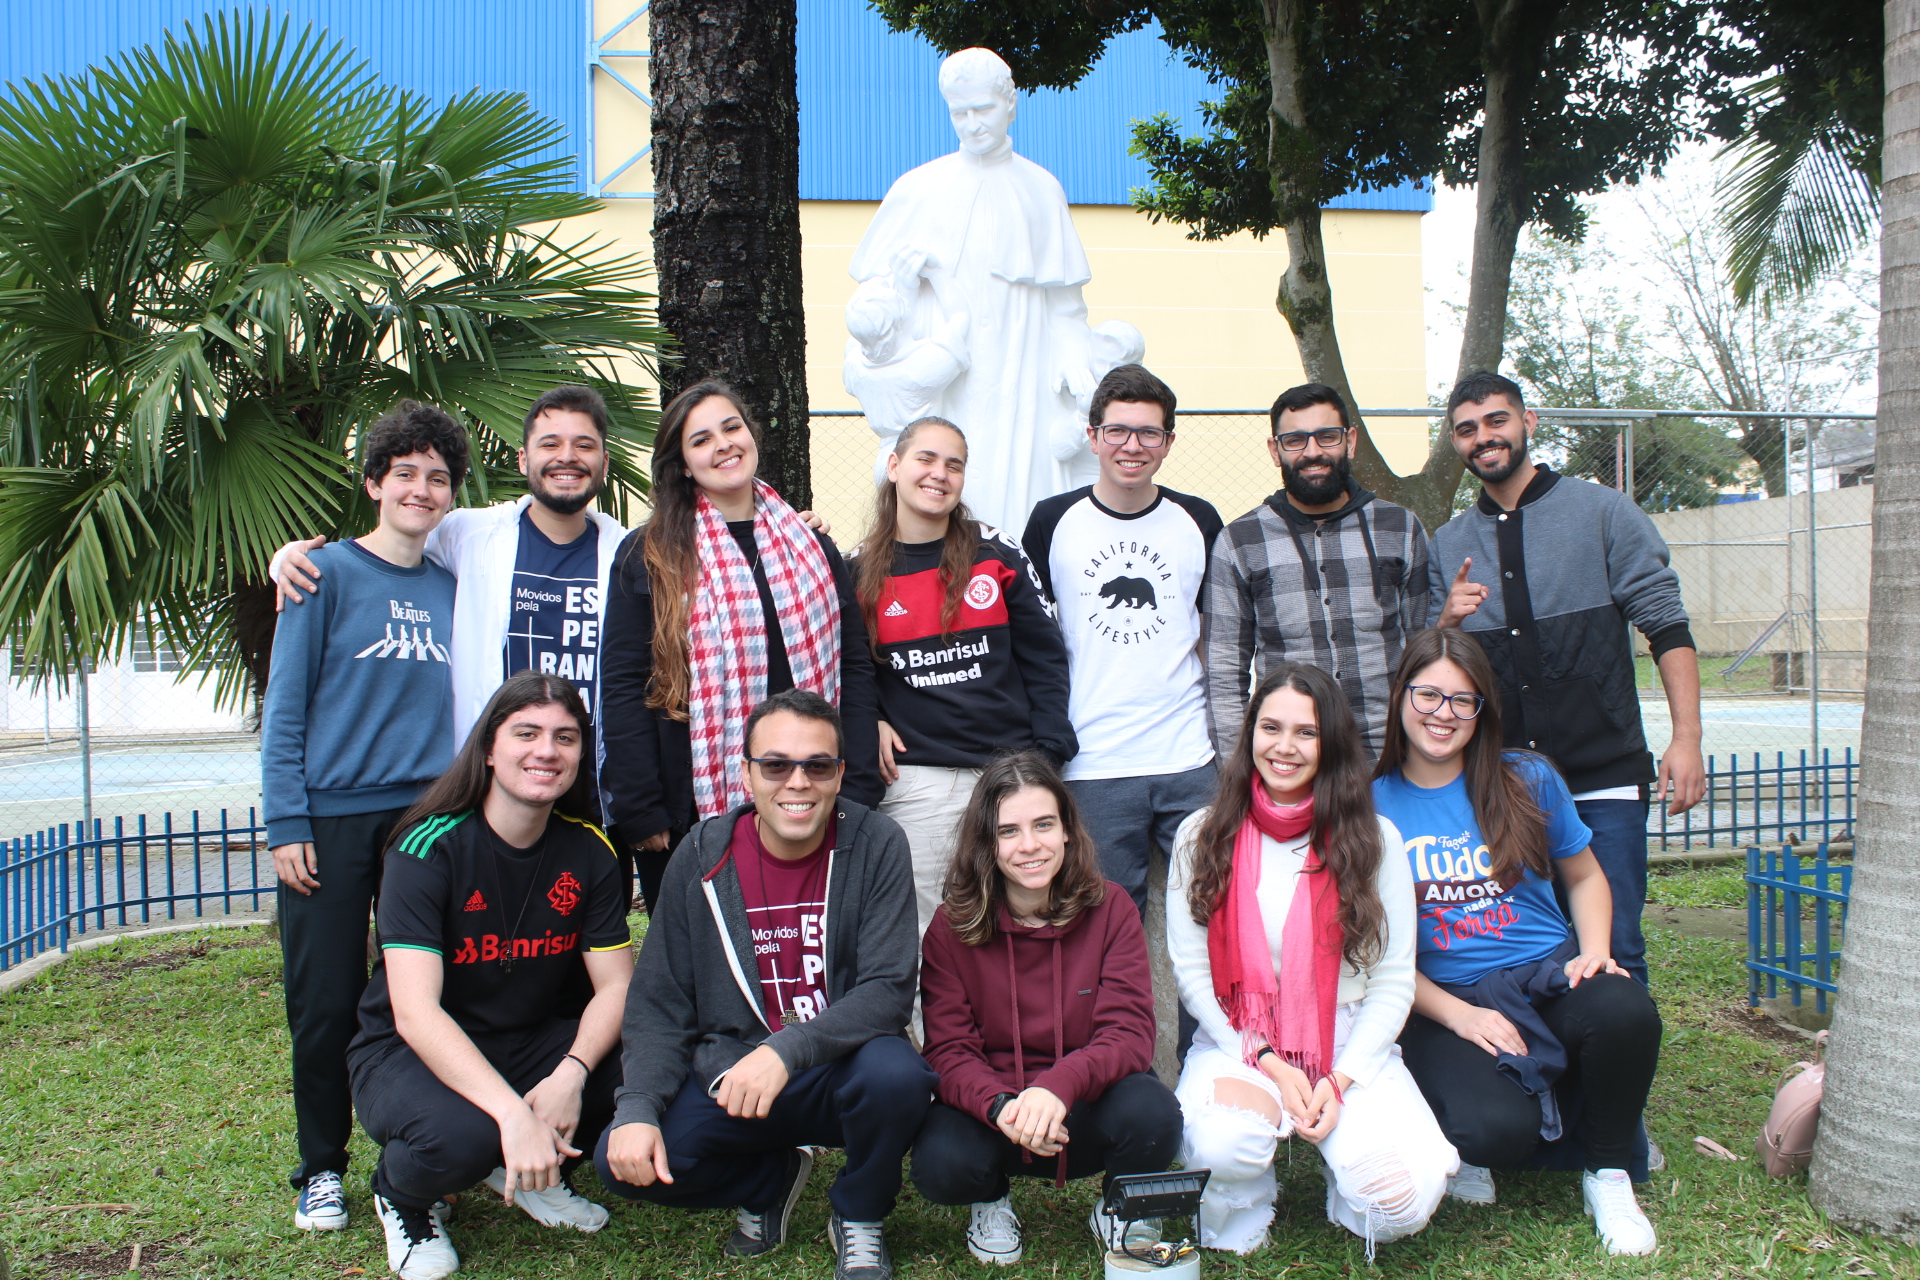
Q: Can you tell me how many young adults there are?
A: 12